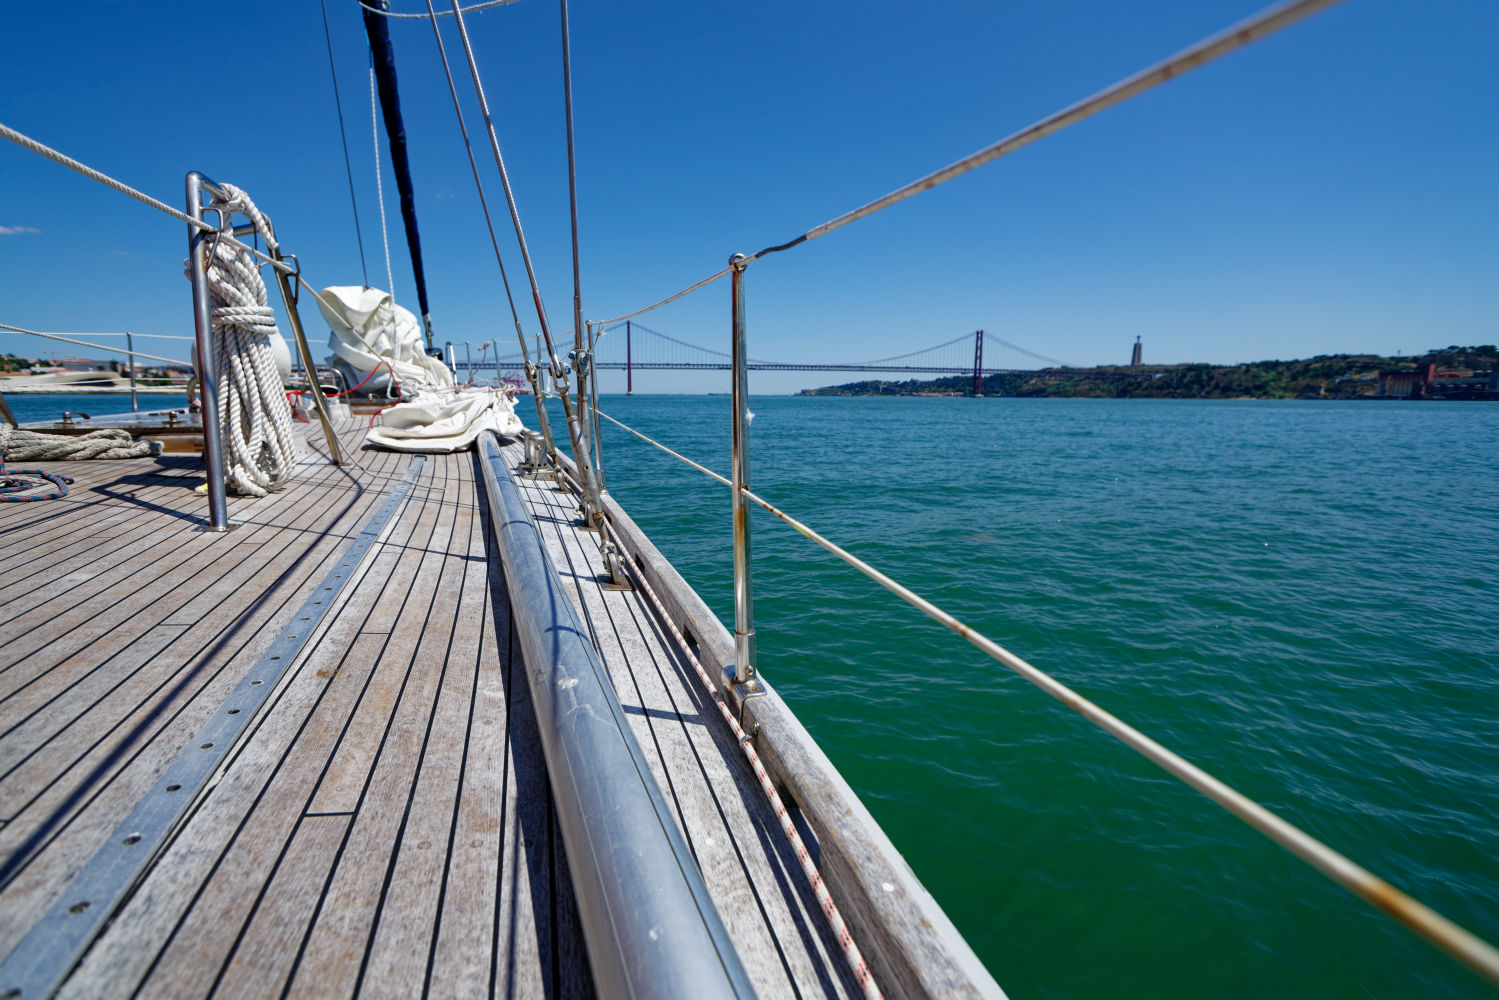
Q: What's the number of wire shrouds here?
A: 3